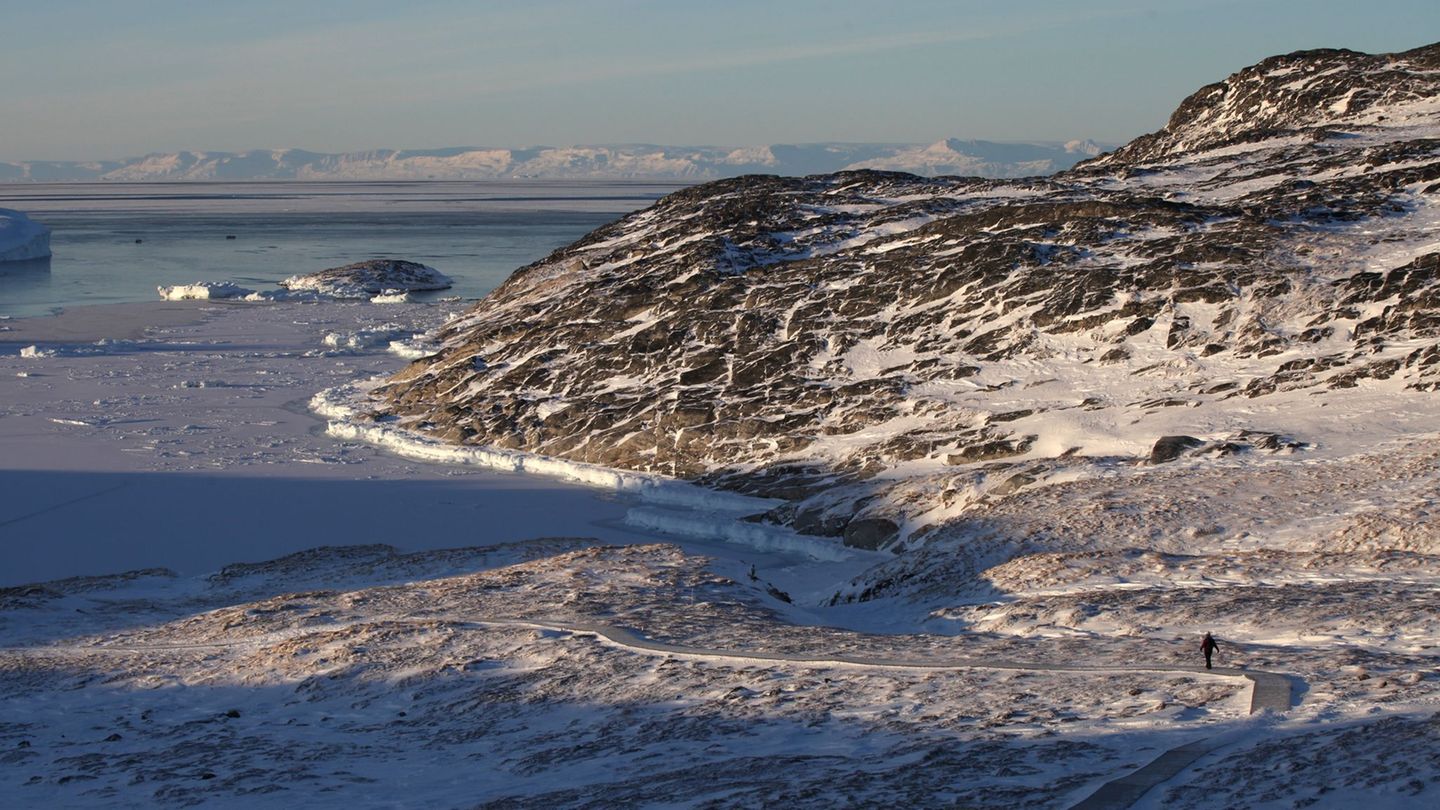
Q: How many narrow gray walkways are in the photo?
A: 1